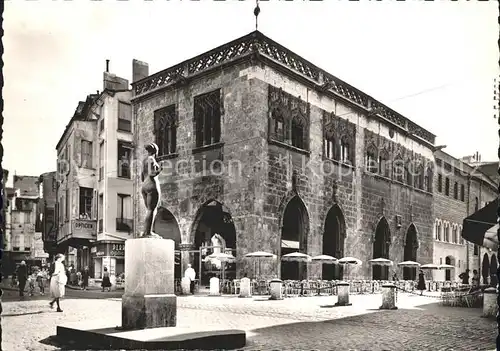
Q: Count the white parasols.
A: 9